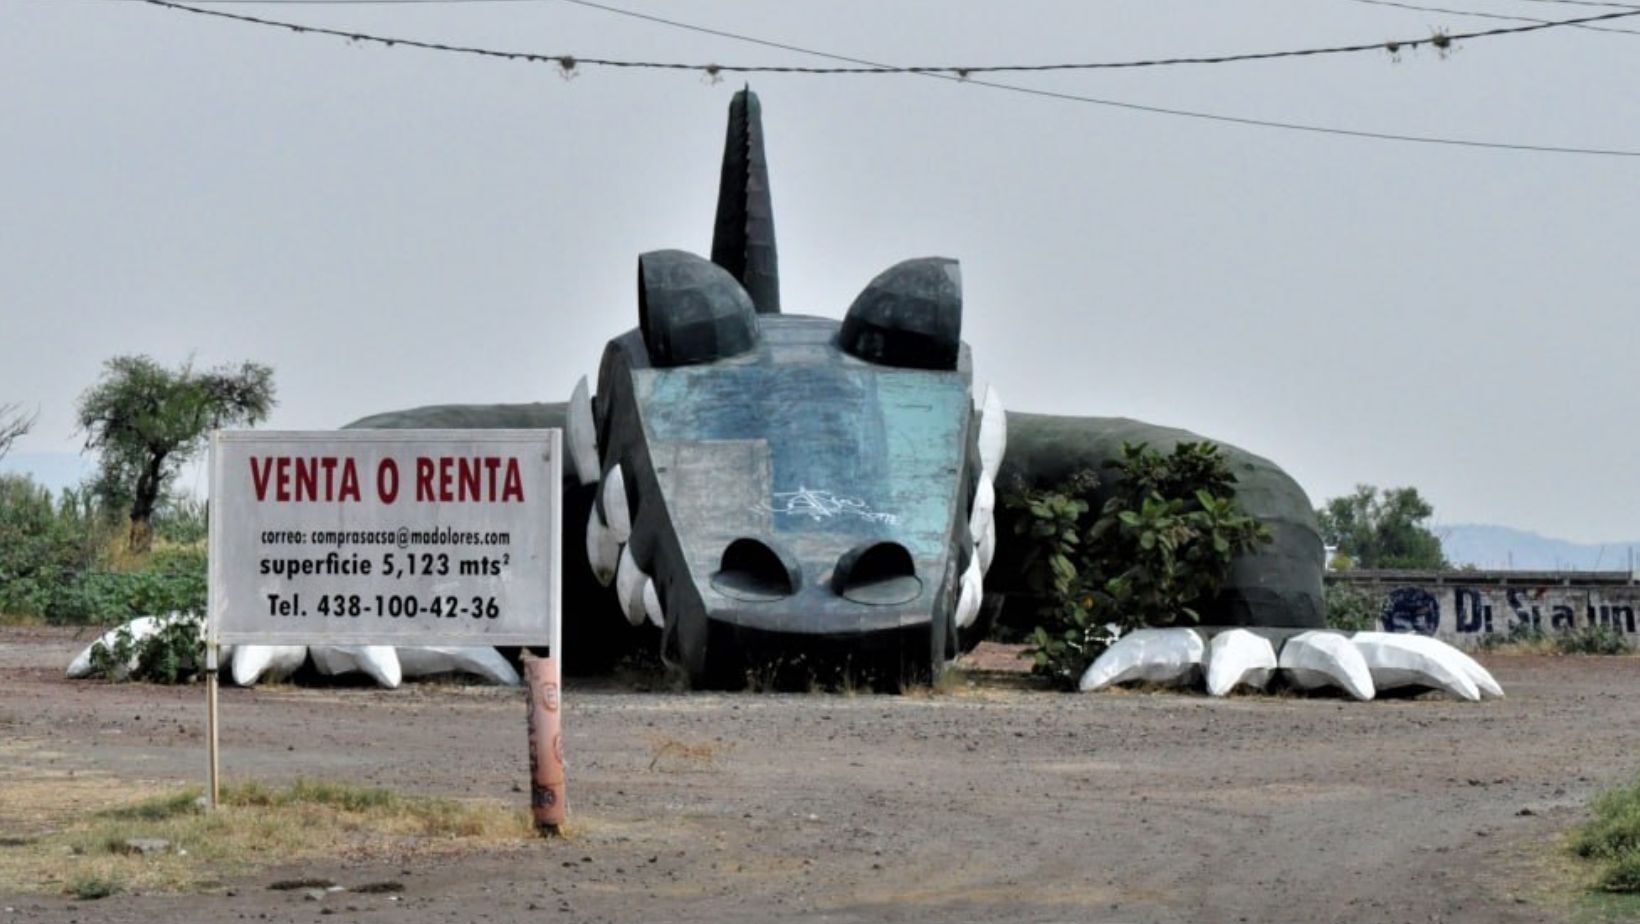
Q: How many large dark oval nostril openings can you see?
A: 2